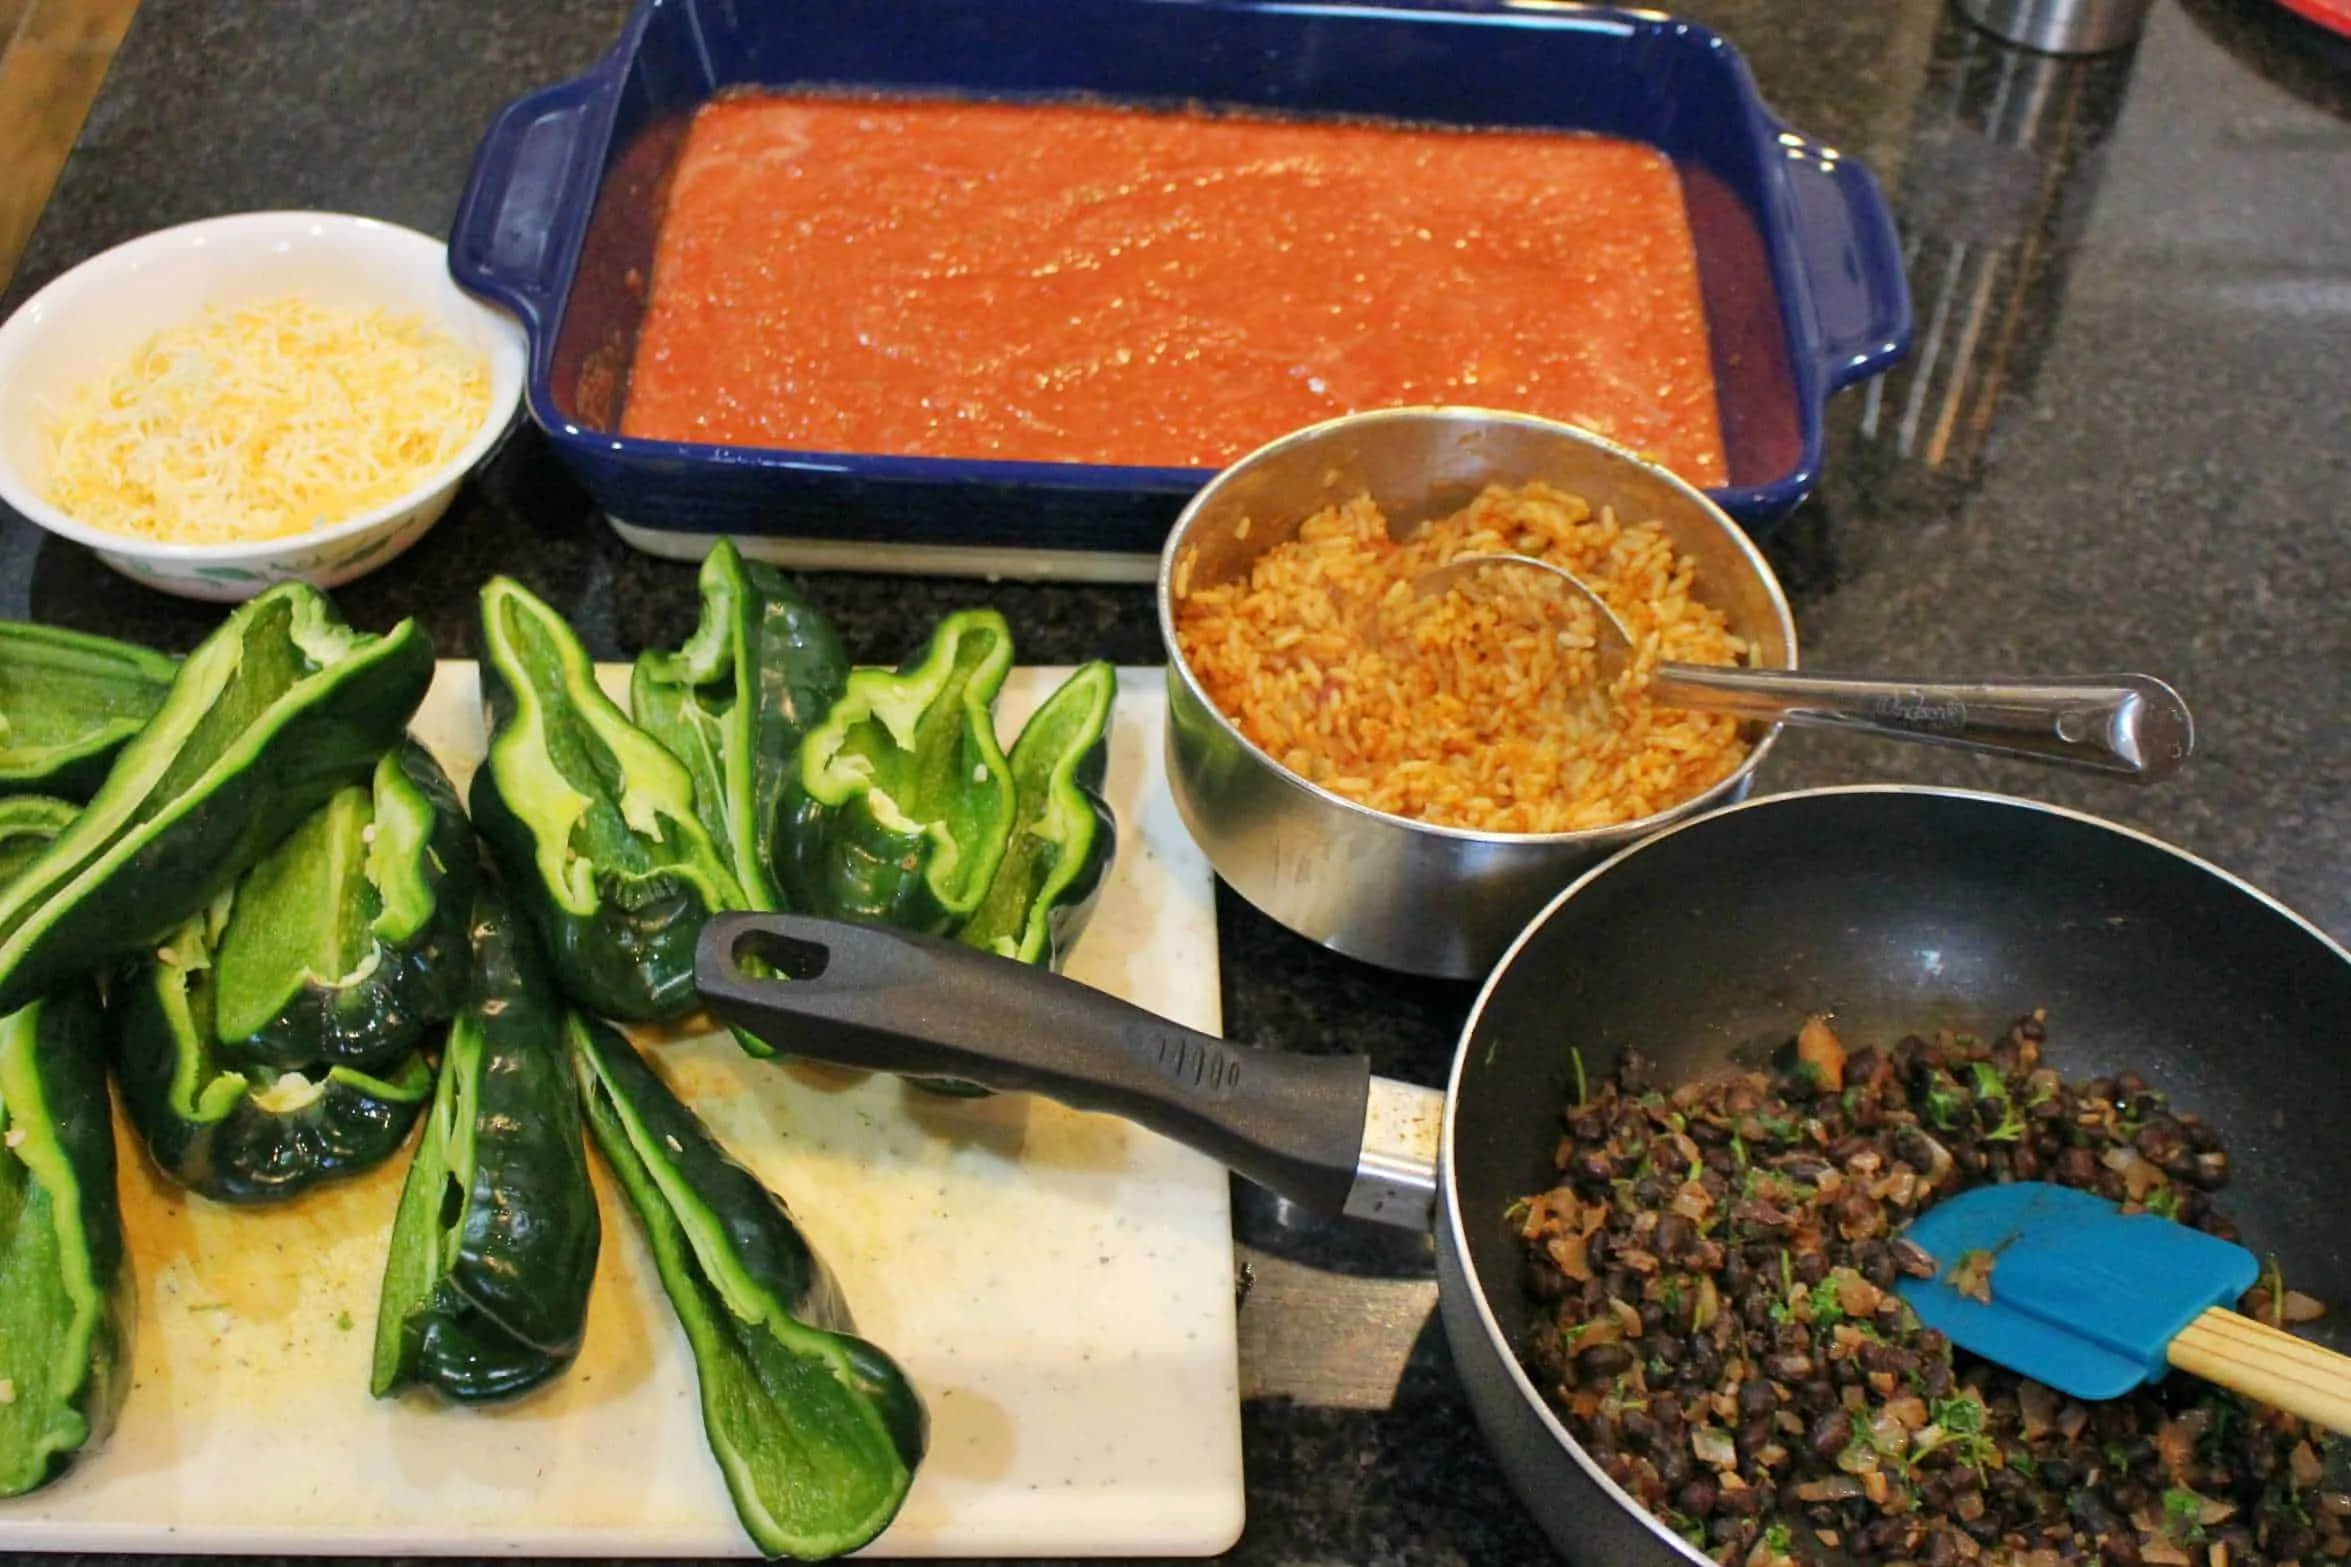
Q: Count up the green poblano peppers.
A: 12